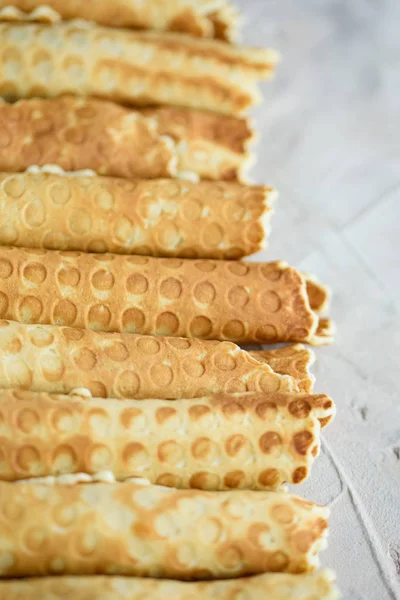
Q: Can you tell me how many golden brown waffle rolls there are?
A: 9